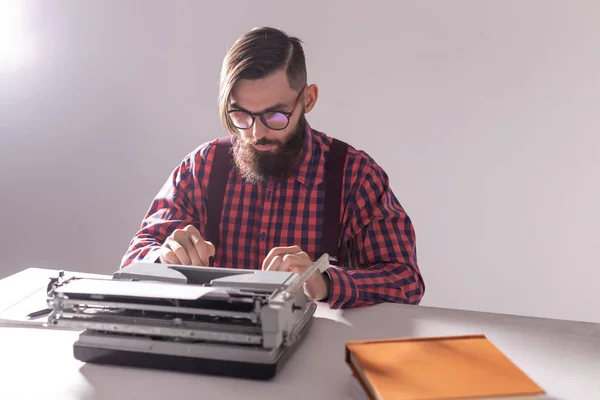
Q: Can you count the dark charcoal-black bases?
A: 1